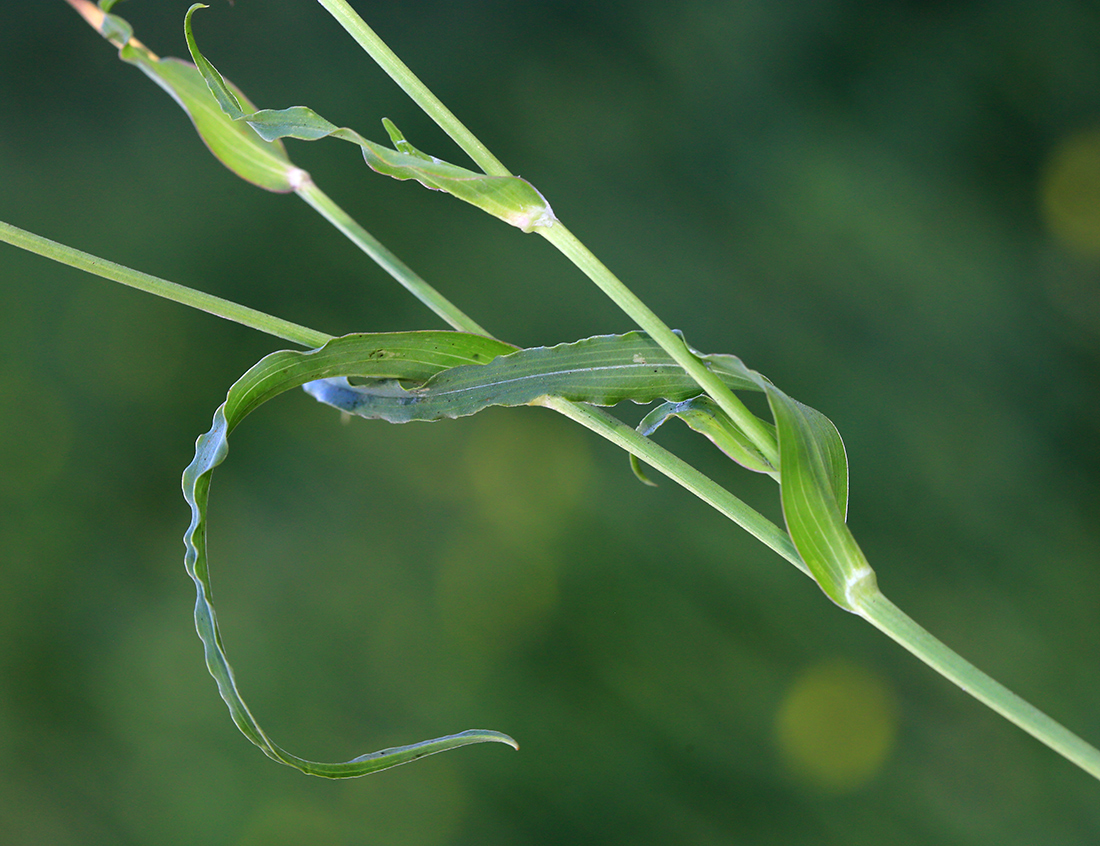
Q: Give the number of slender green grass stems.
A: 3